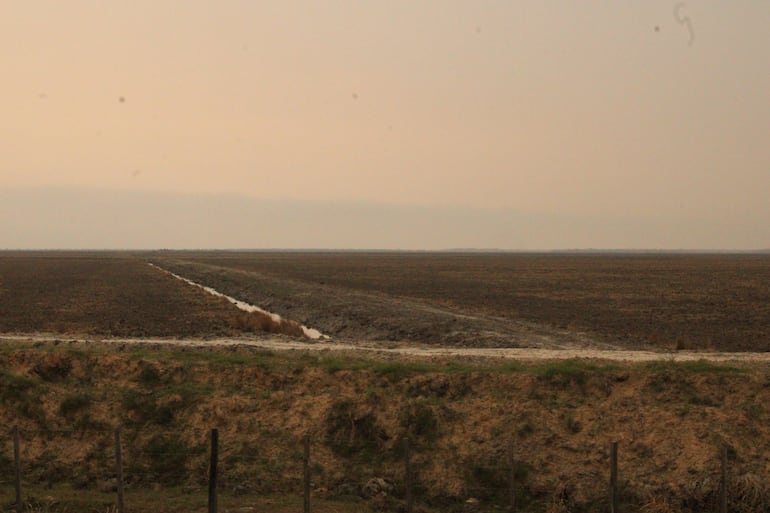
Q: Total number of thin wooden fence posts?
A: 8